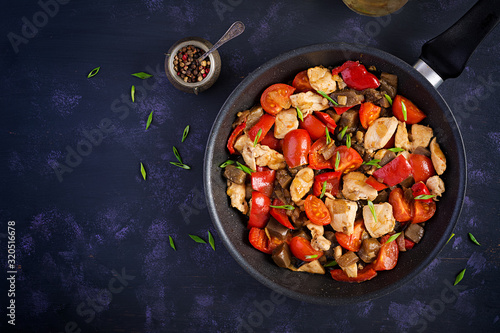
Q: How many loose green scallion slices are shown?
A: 14